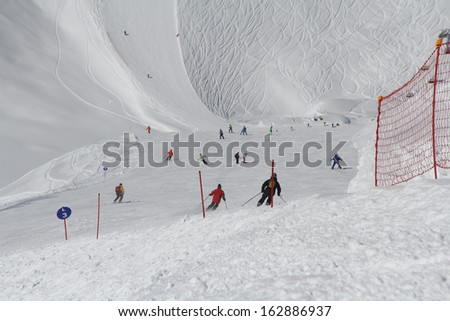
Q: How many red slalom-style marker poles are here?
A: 3